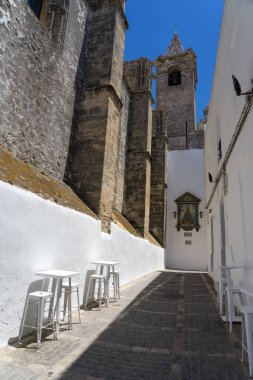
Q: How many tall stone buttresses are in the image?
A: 3